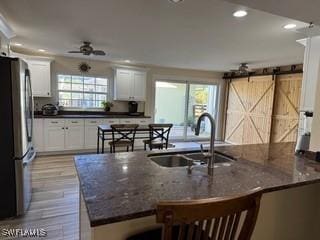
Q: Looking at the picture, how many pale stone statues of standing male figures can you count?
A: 0